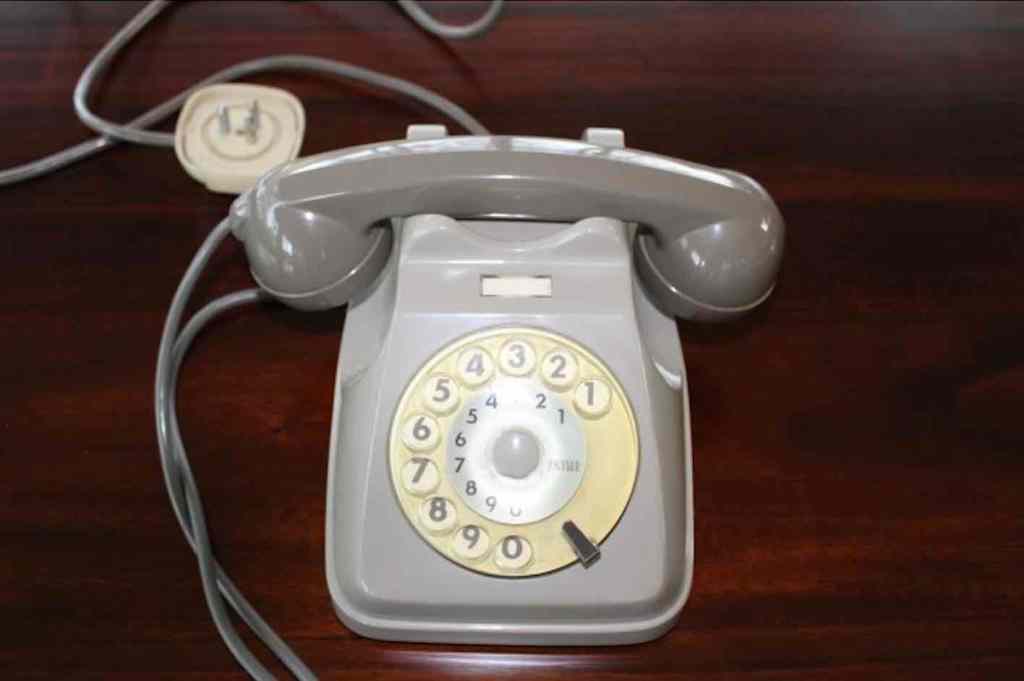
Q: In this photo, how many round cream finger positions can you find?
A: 10